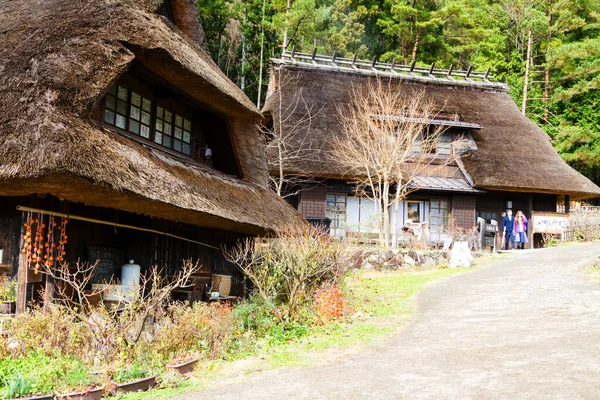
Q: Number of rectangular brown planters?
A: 4